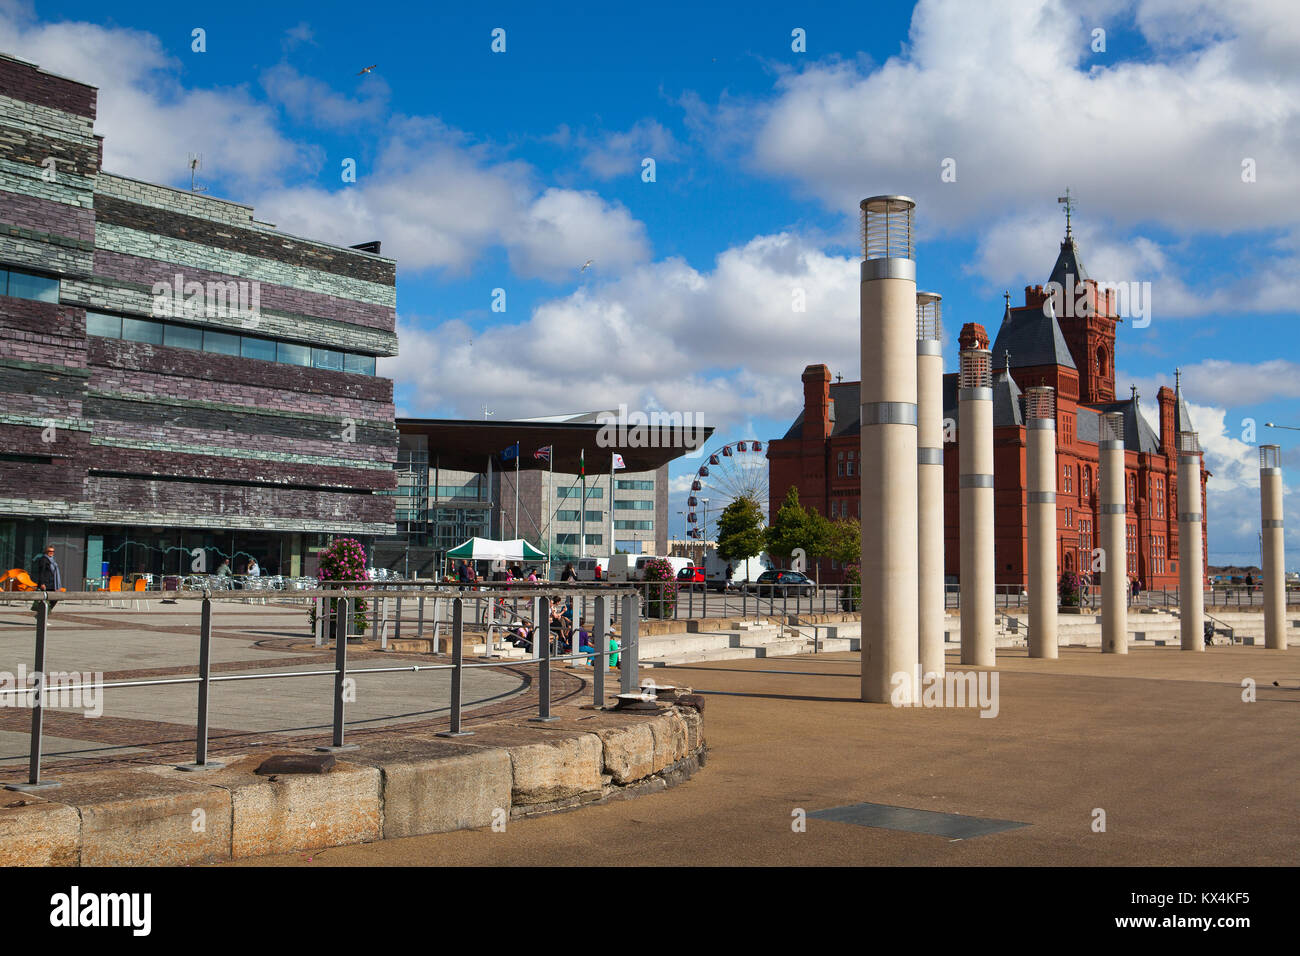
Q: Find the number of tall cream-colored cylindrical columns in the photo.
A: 7